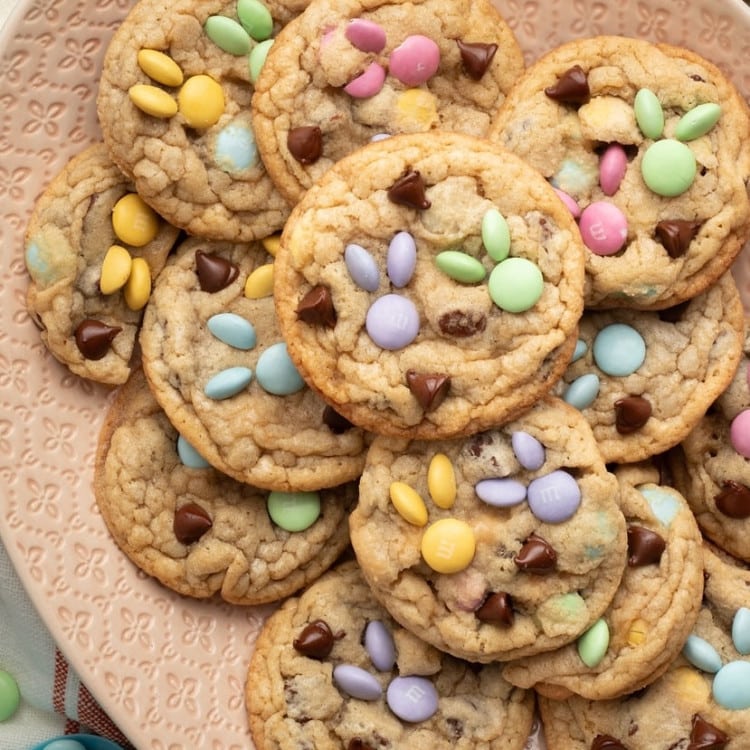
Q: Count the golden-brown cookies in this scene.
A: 13